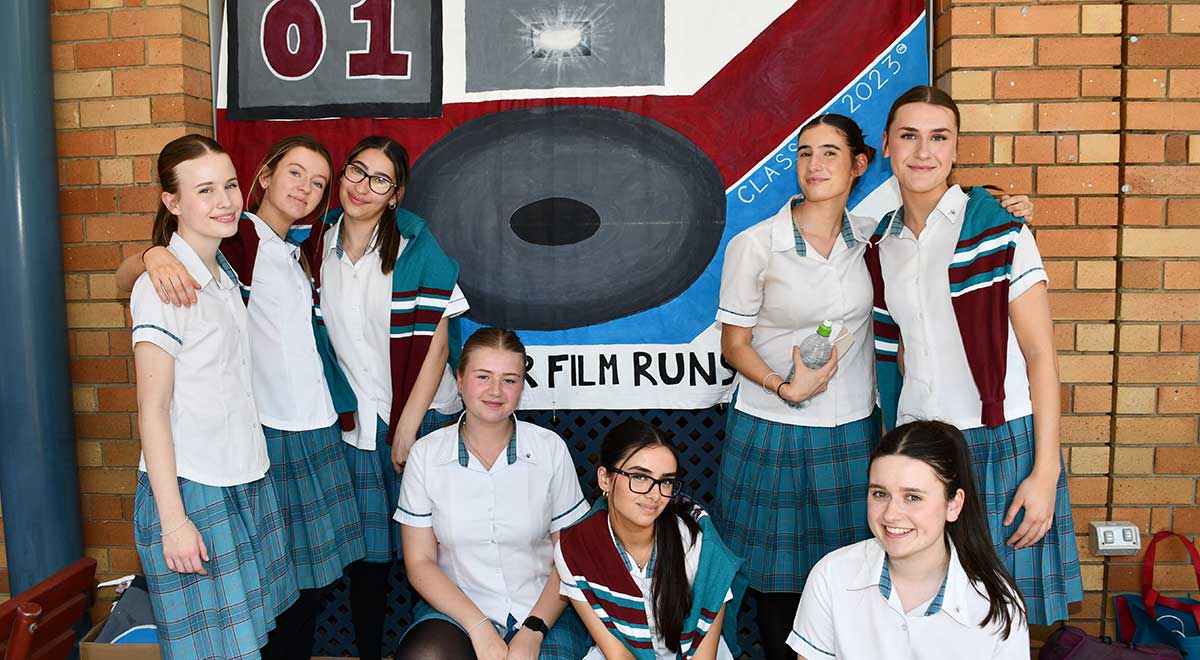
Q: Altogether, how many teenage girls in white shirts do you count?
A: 8